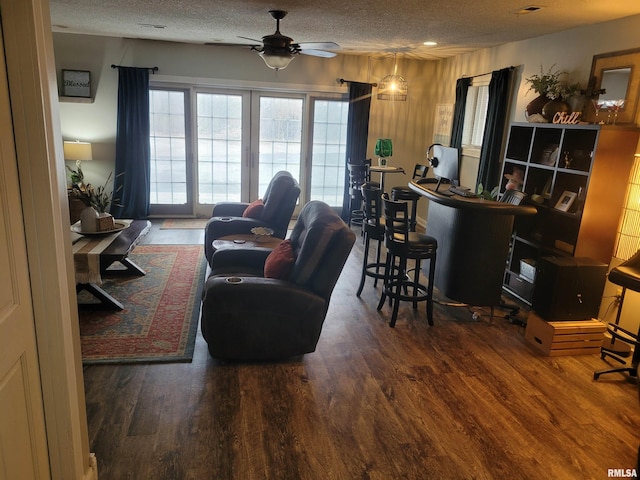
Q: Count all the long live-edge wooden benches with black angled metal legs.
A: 1